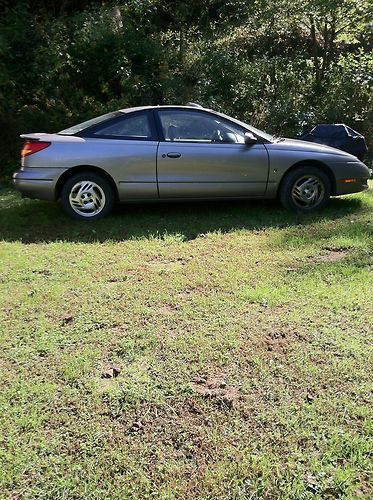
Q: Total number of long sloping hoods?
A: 1